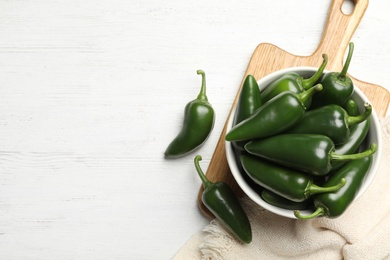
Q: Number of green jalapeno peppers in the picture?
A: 13